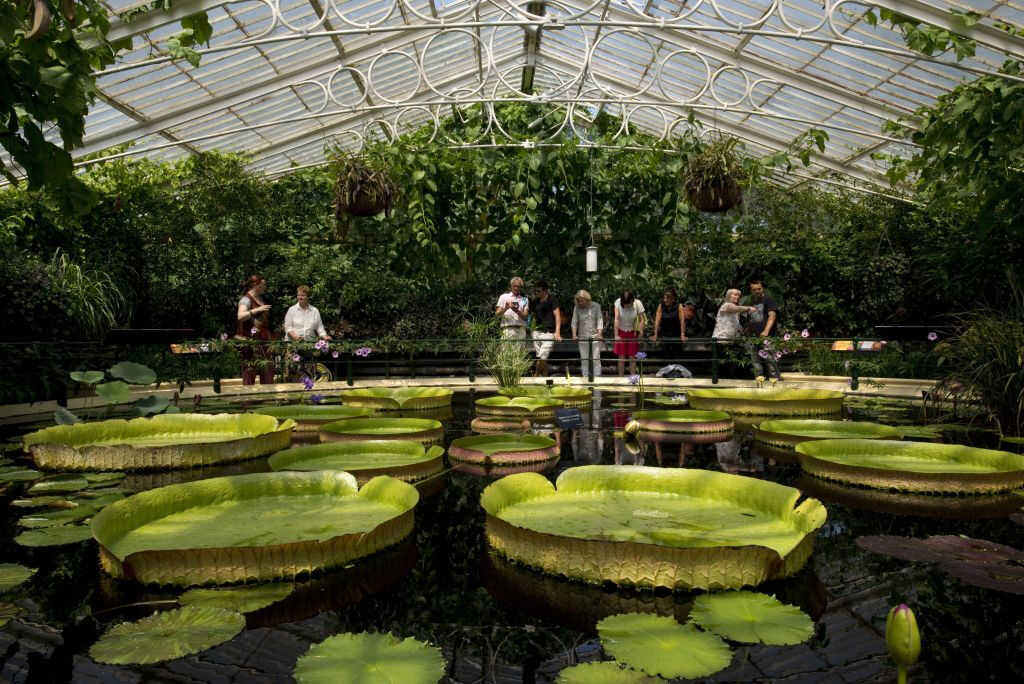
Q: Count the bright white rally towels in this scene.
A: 0